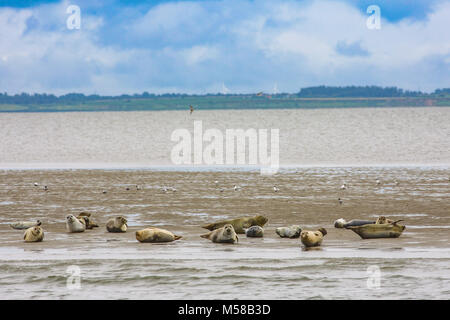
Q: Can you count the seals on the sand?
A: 14